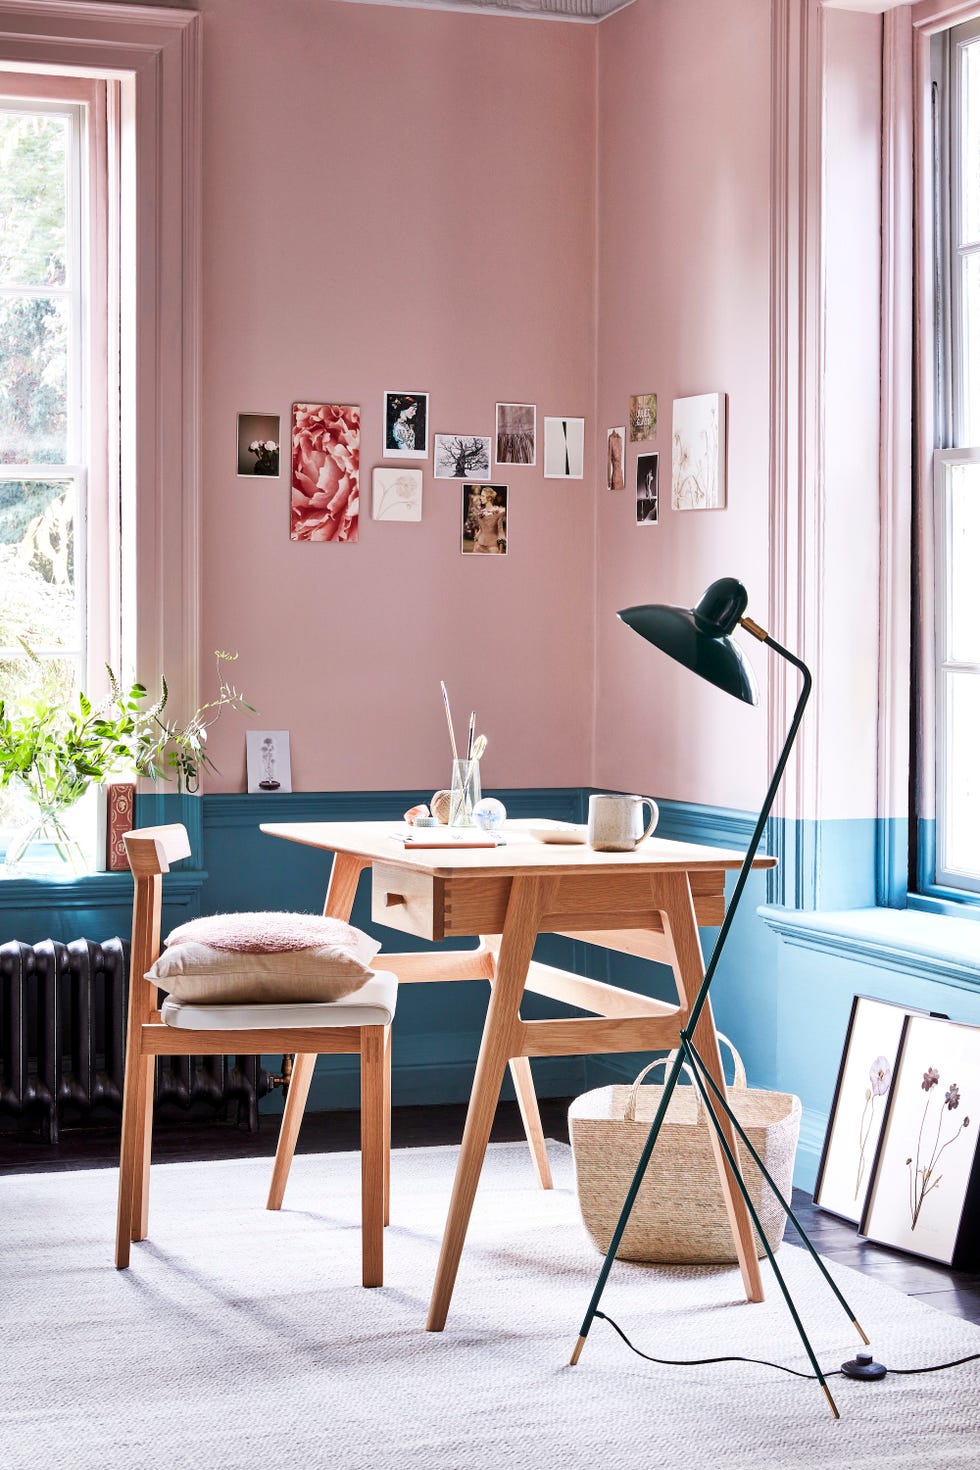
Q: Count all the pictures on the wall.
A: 12